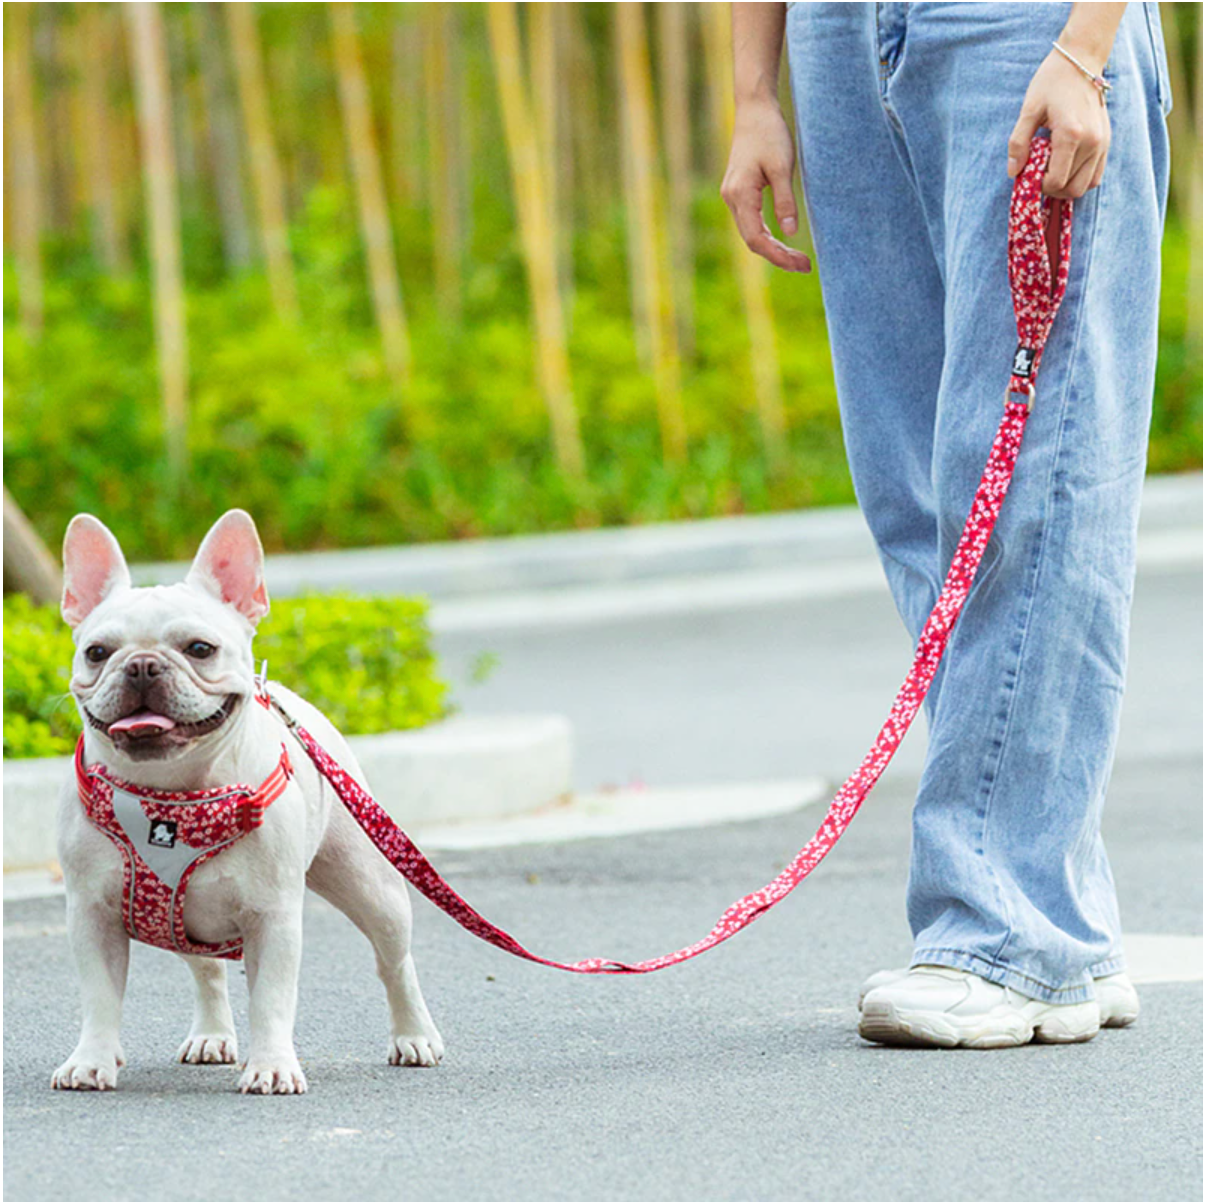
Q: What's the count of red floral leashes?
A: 1